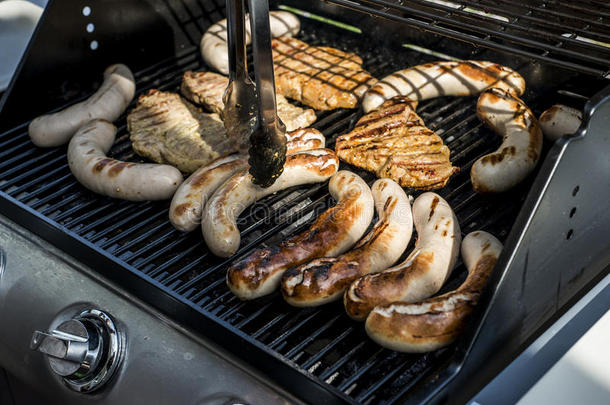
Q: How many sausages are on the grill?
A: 12